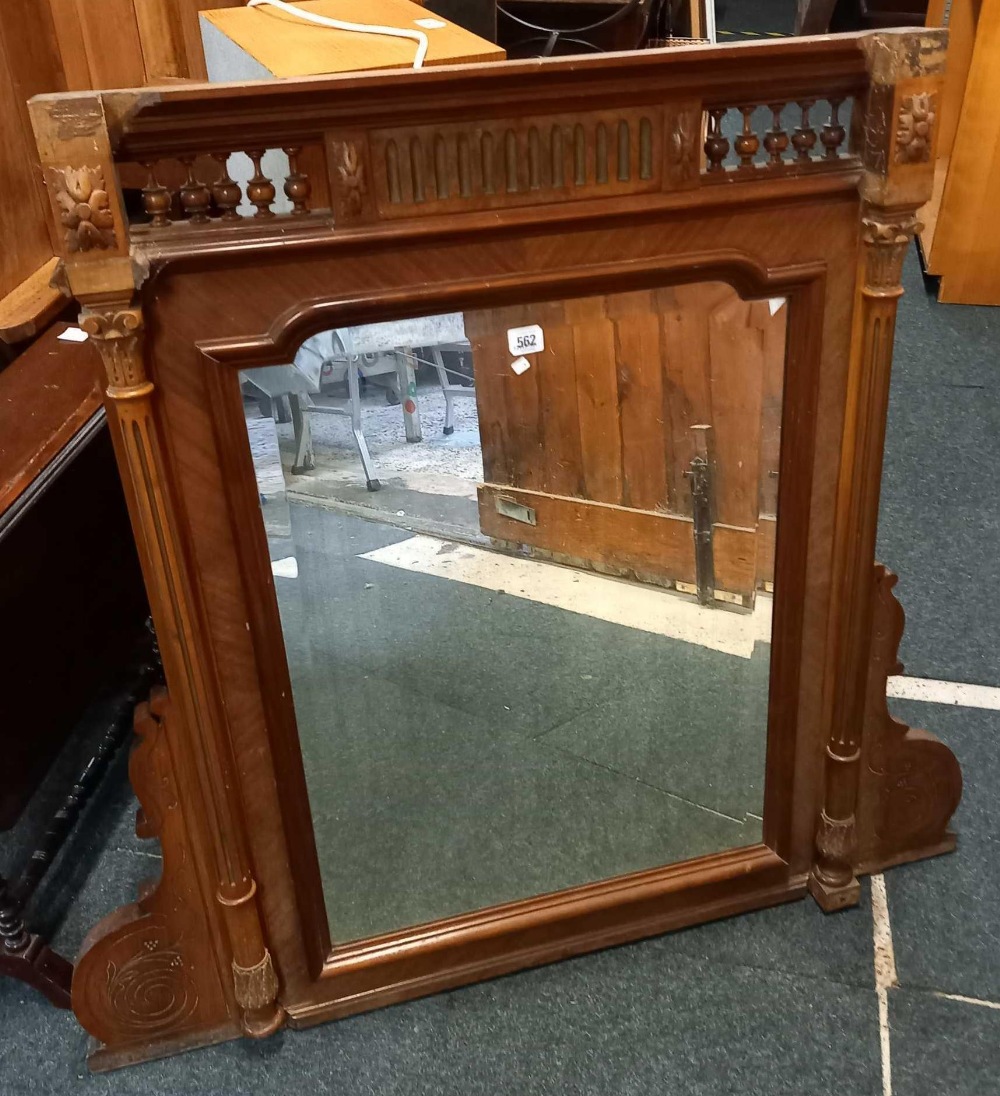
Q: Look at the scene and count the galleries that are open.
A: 2